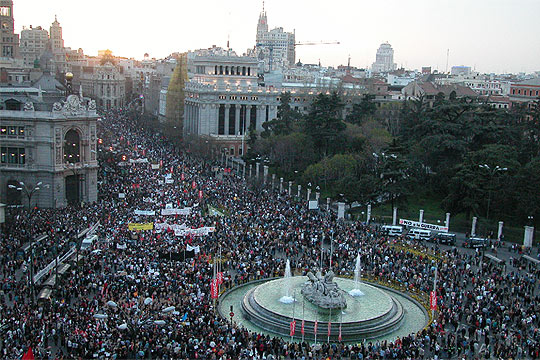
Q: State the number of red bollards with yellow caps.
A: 0